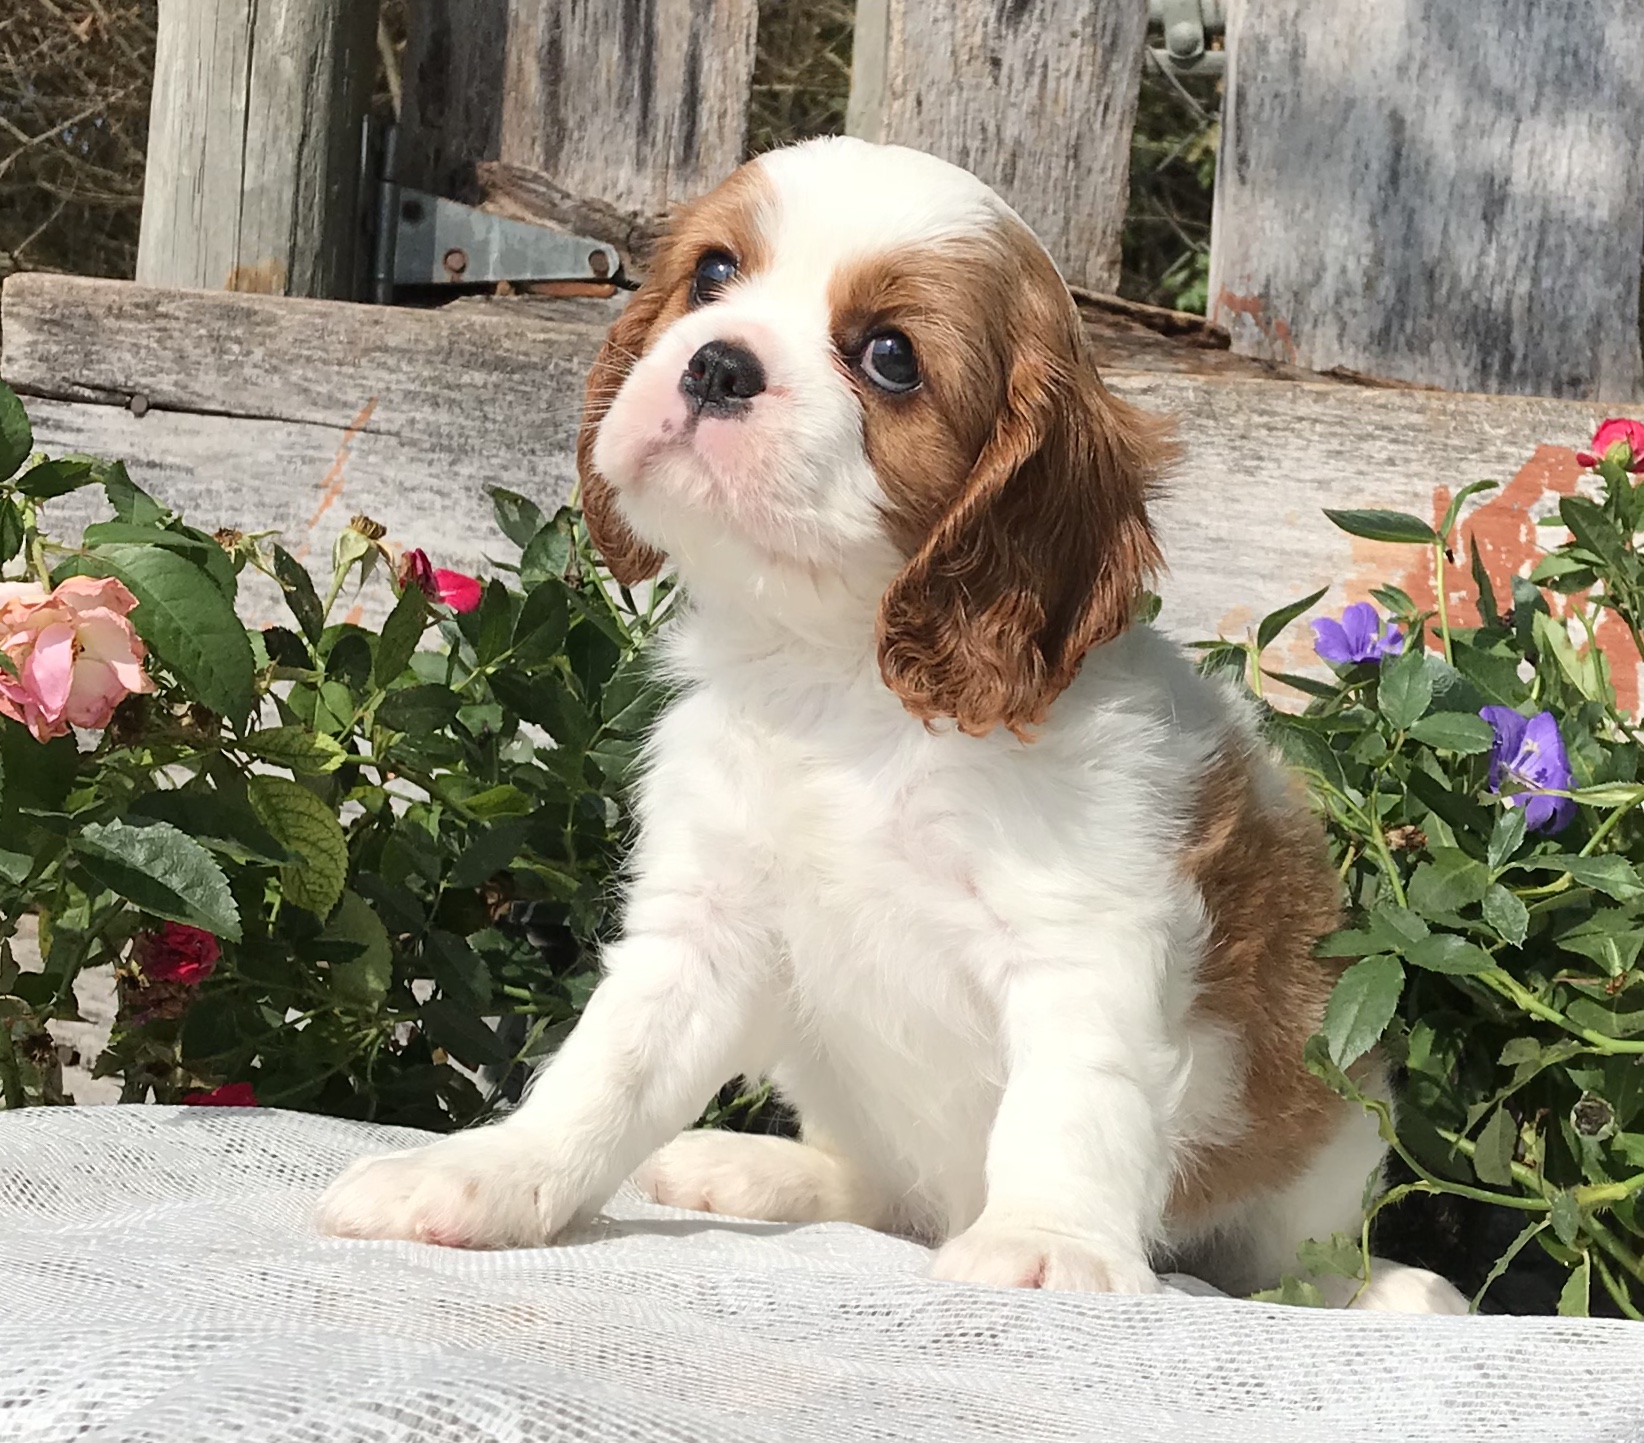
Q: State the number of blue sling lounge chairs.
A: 0